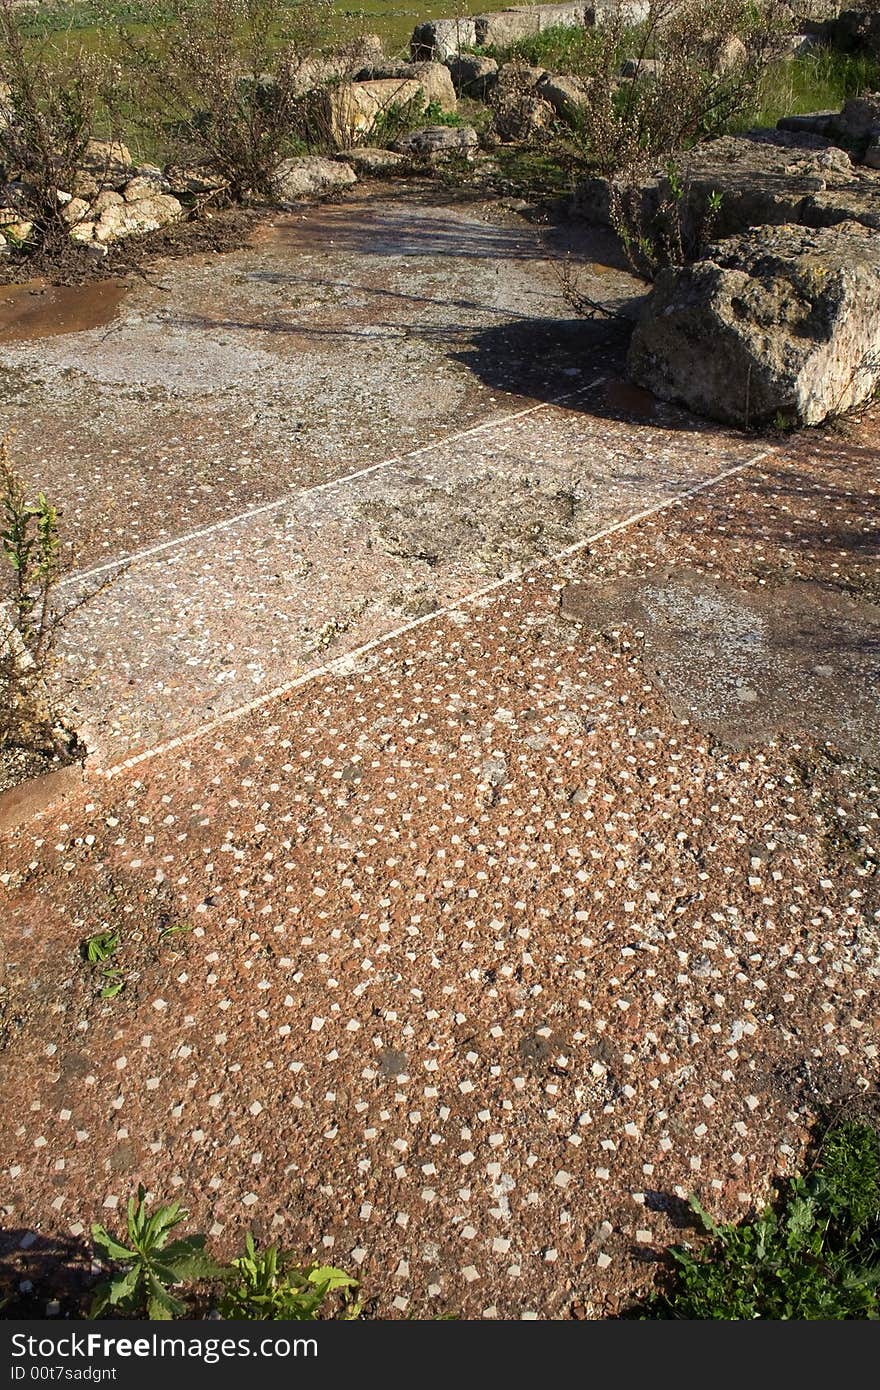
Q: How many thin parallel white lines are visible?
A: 2